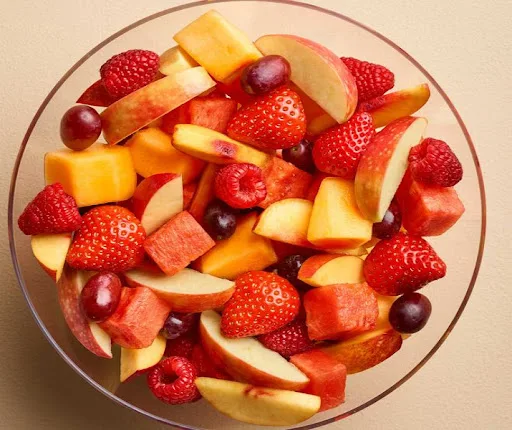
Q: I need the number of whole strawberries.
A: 5